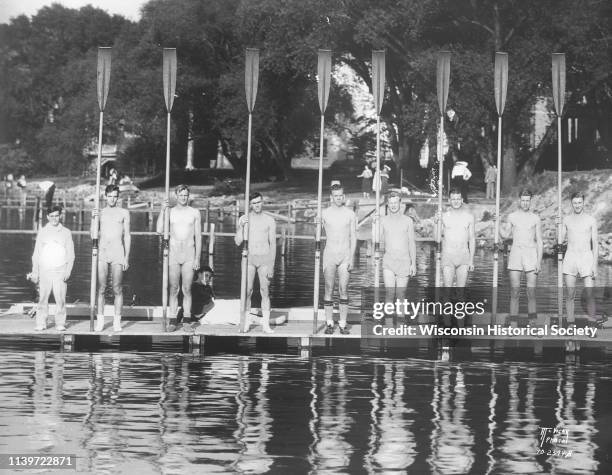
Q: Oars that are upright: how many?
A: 8